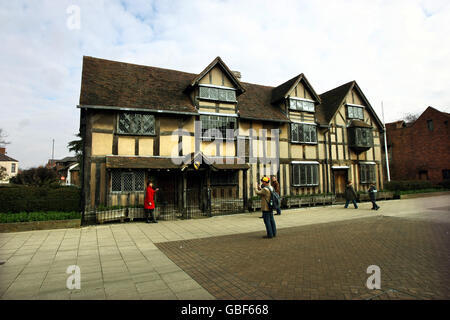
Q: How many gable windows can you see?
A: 3